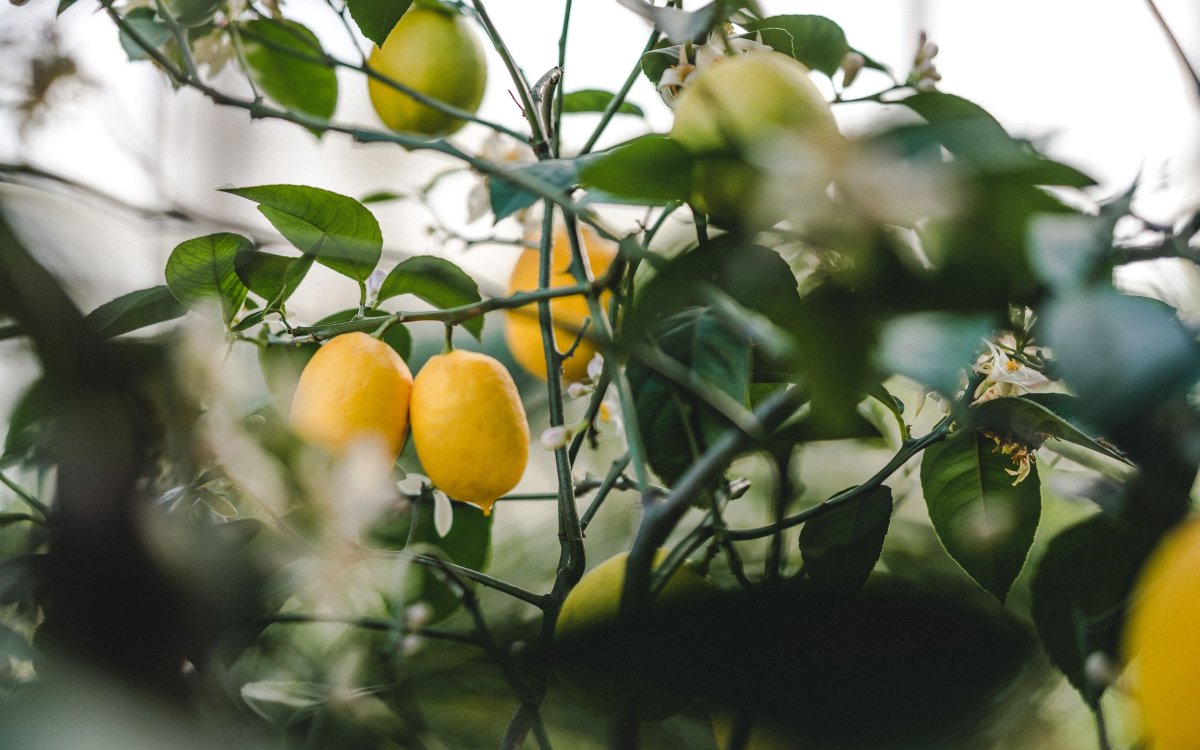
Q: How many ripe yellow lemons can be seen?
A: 4